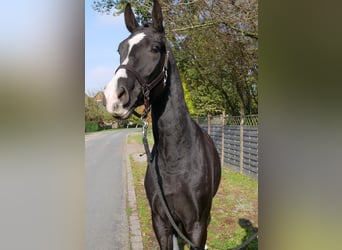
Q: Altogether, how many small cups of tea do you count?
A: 0